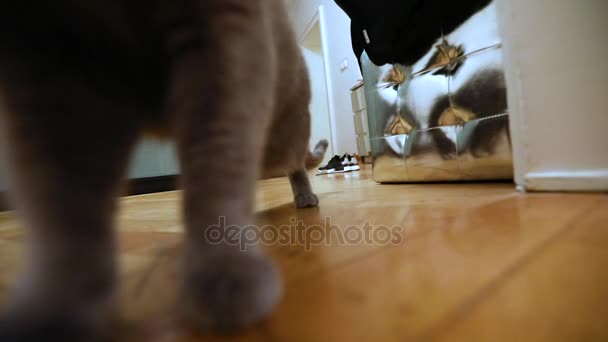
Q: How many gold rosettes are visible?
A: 4